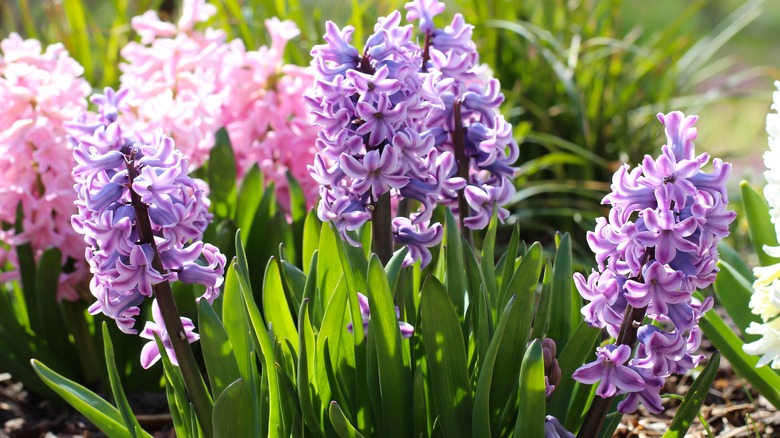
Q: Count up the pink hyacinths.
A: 3